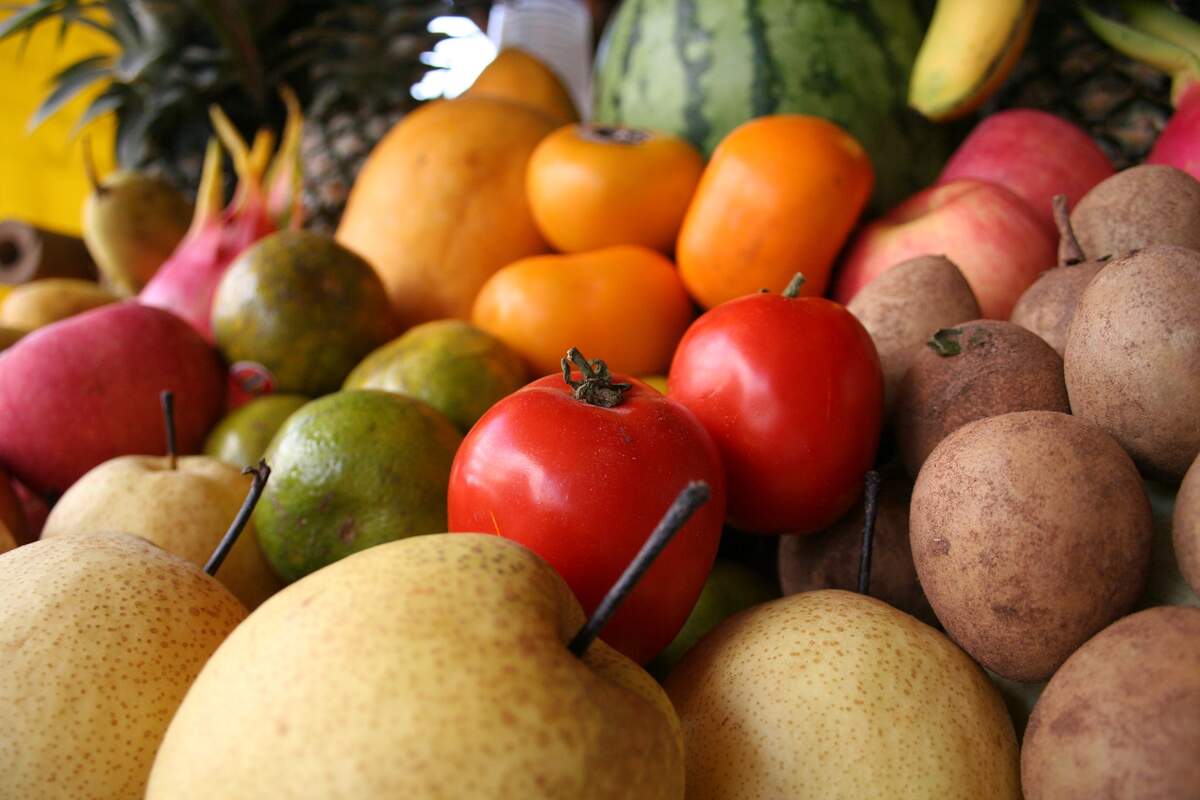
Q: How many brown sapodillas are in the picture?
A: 9